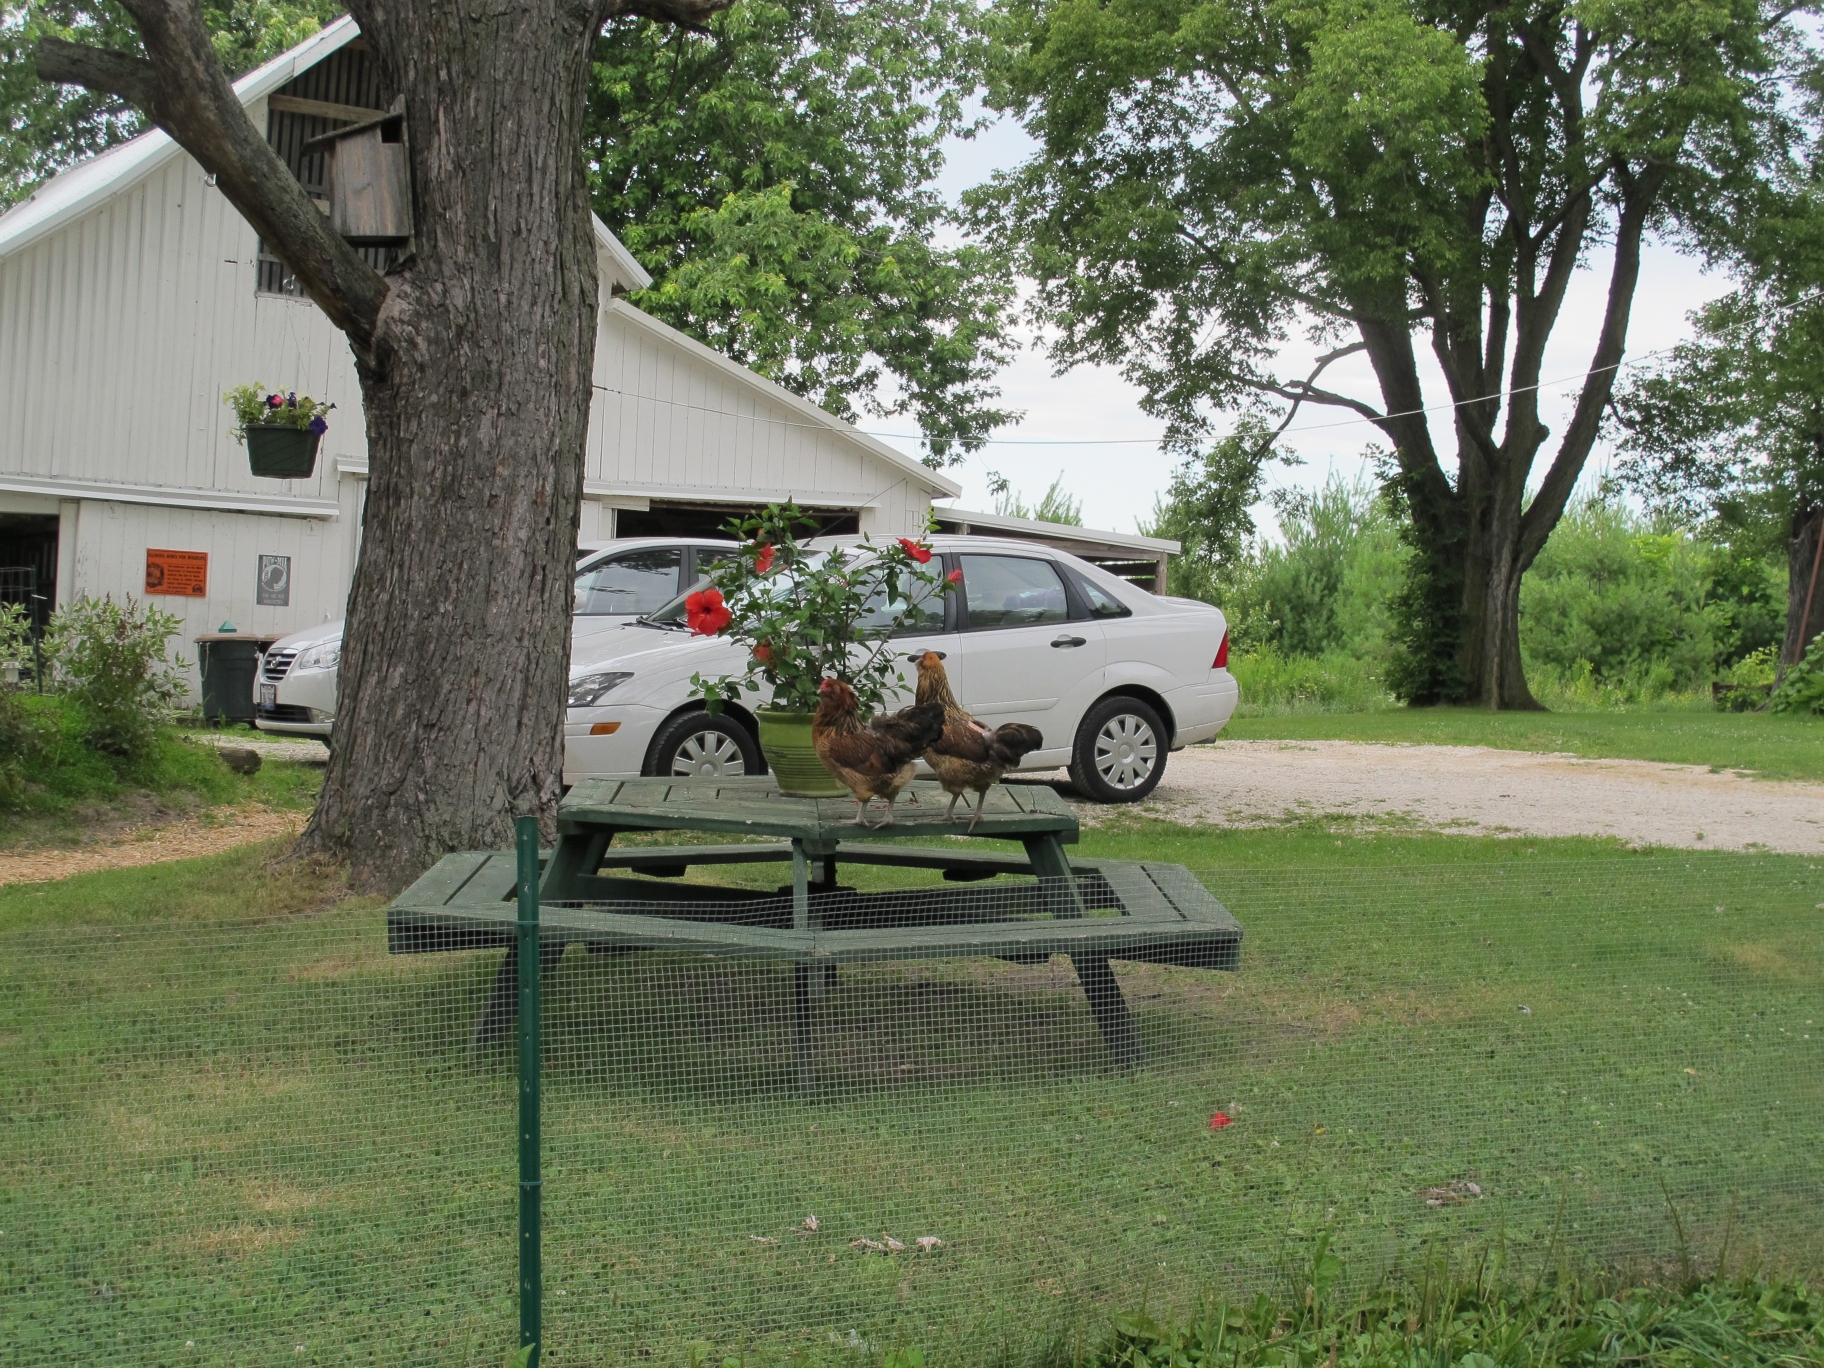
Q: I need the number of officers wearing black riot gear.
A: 0